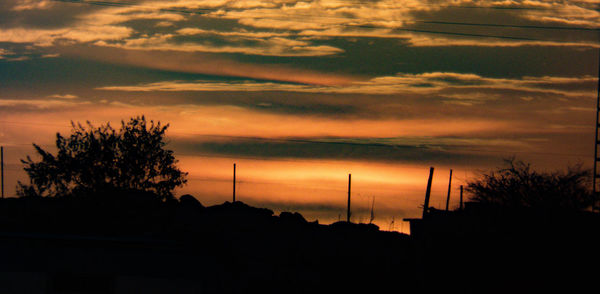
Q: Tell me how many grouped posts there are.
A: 3